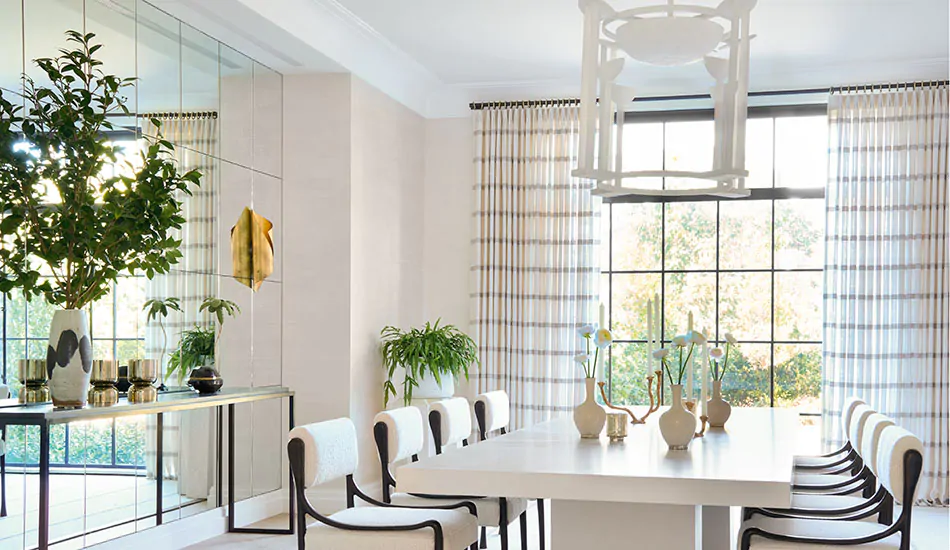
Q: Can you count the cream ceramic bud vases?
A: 3